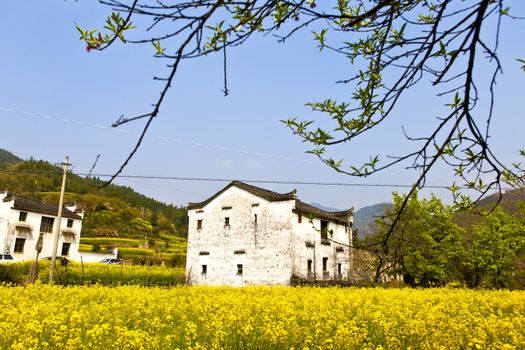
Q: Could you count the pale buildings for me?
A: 2